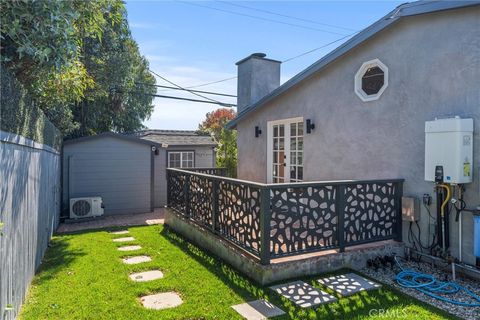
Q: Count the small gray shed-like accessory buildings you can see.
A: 1